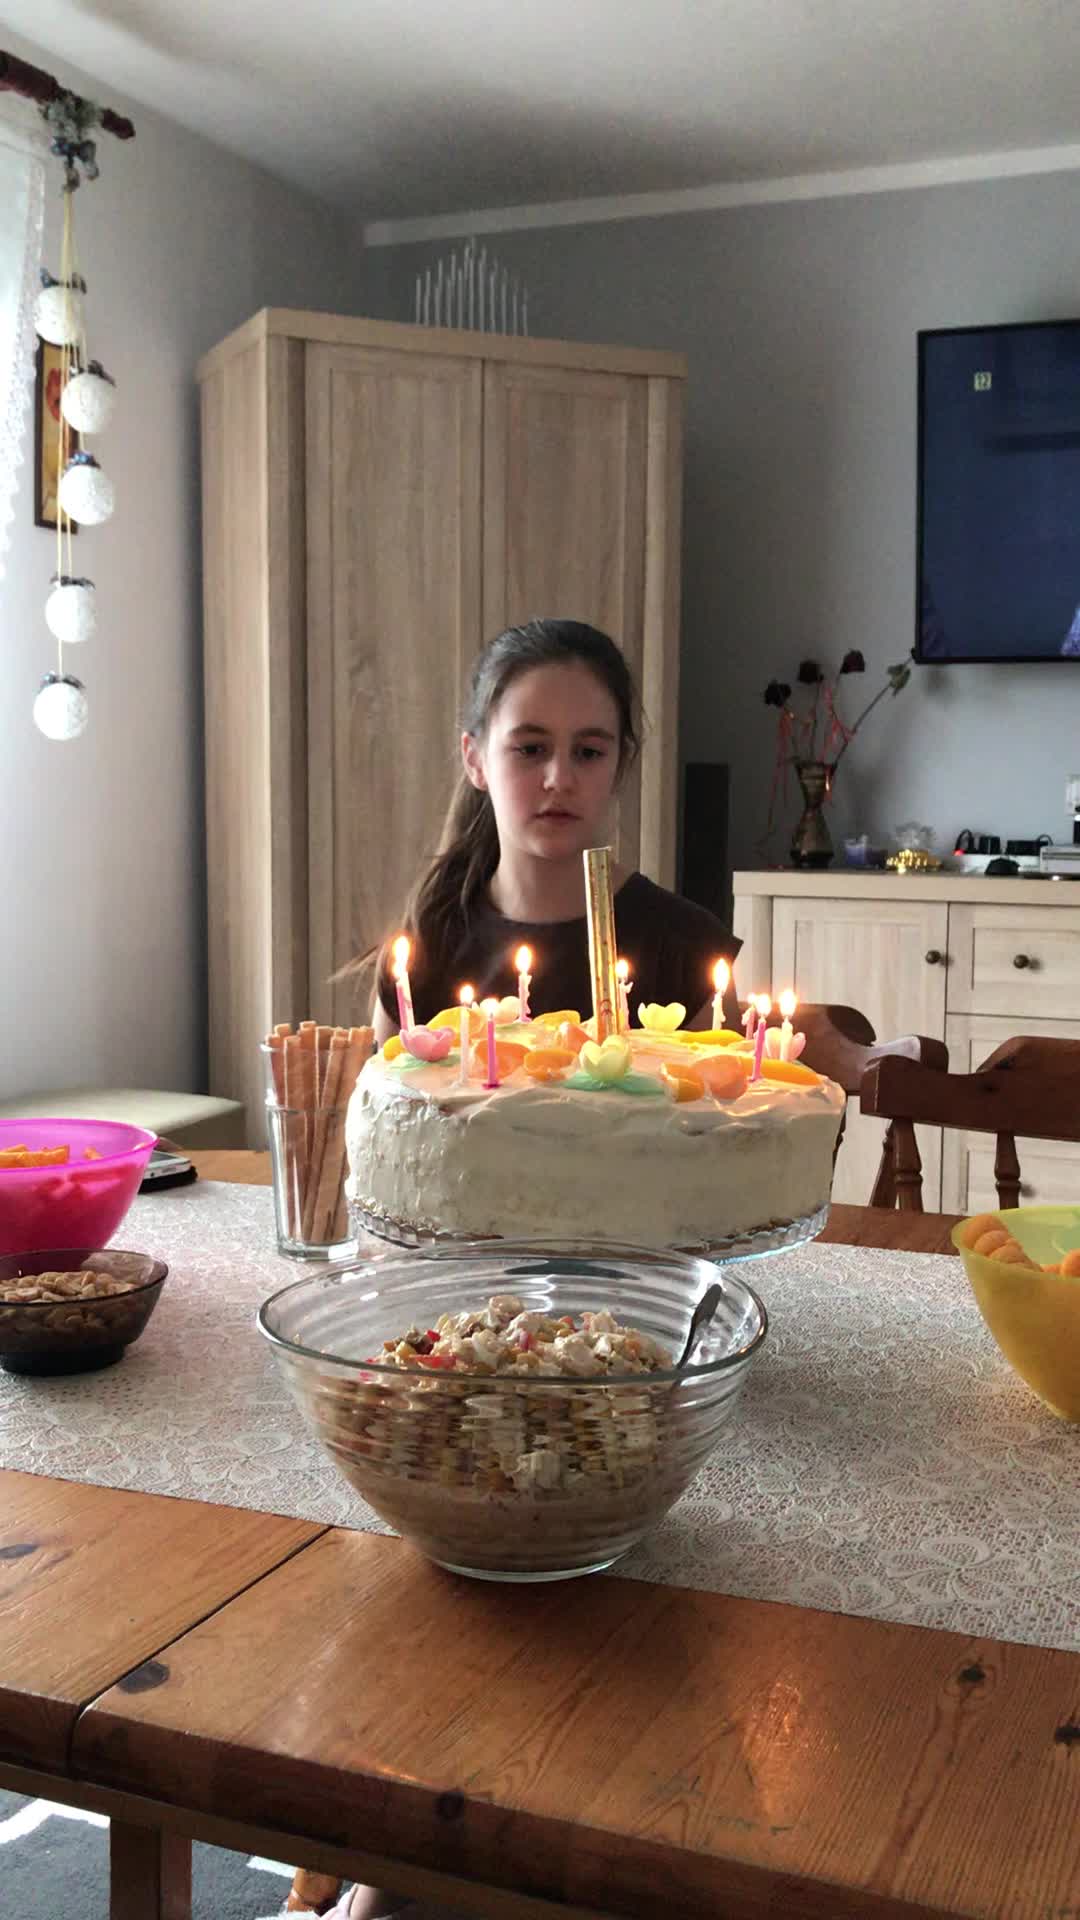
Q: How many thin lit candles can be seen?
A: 10